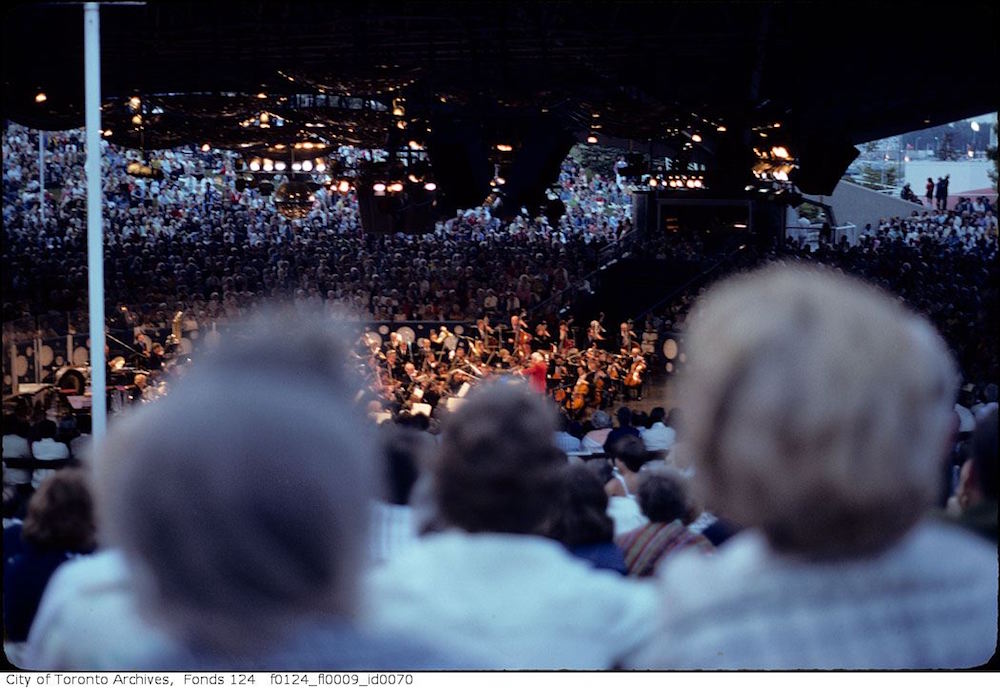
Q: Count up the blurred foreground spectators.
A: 3